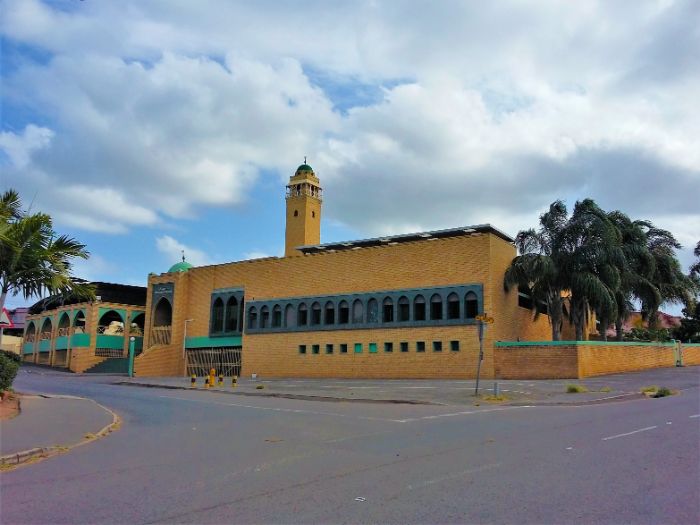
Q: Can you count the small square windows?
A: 11